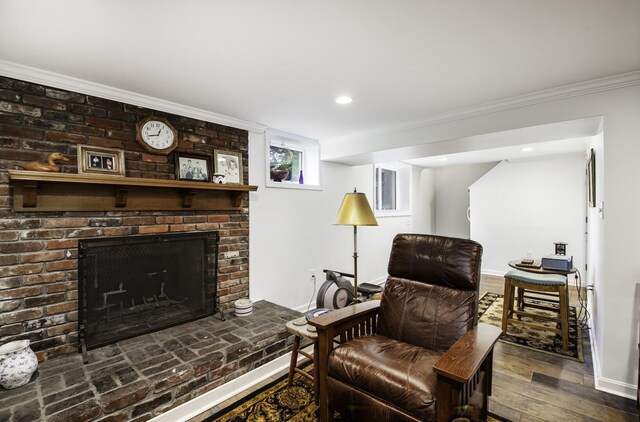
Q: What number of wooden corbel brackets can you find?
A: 4